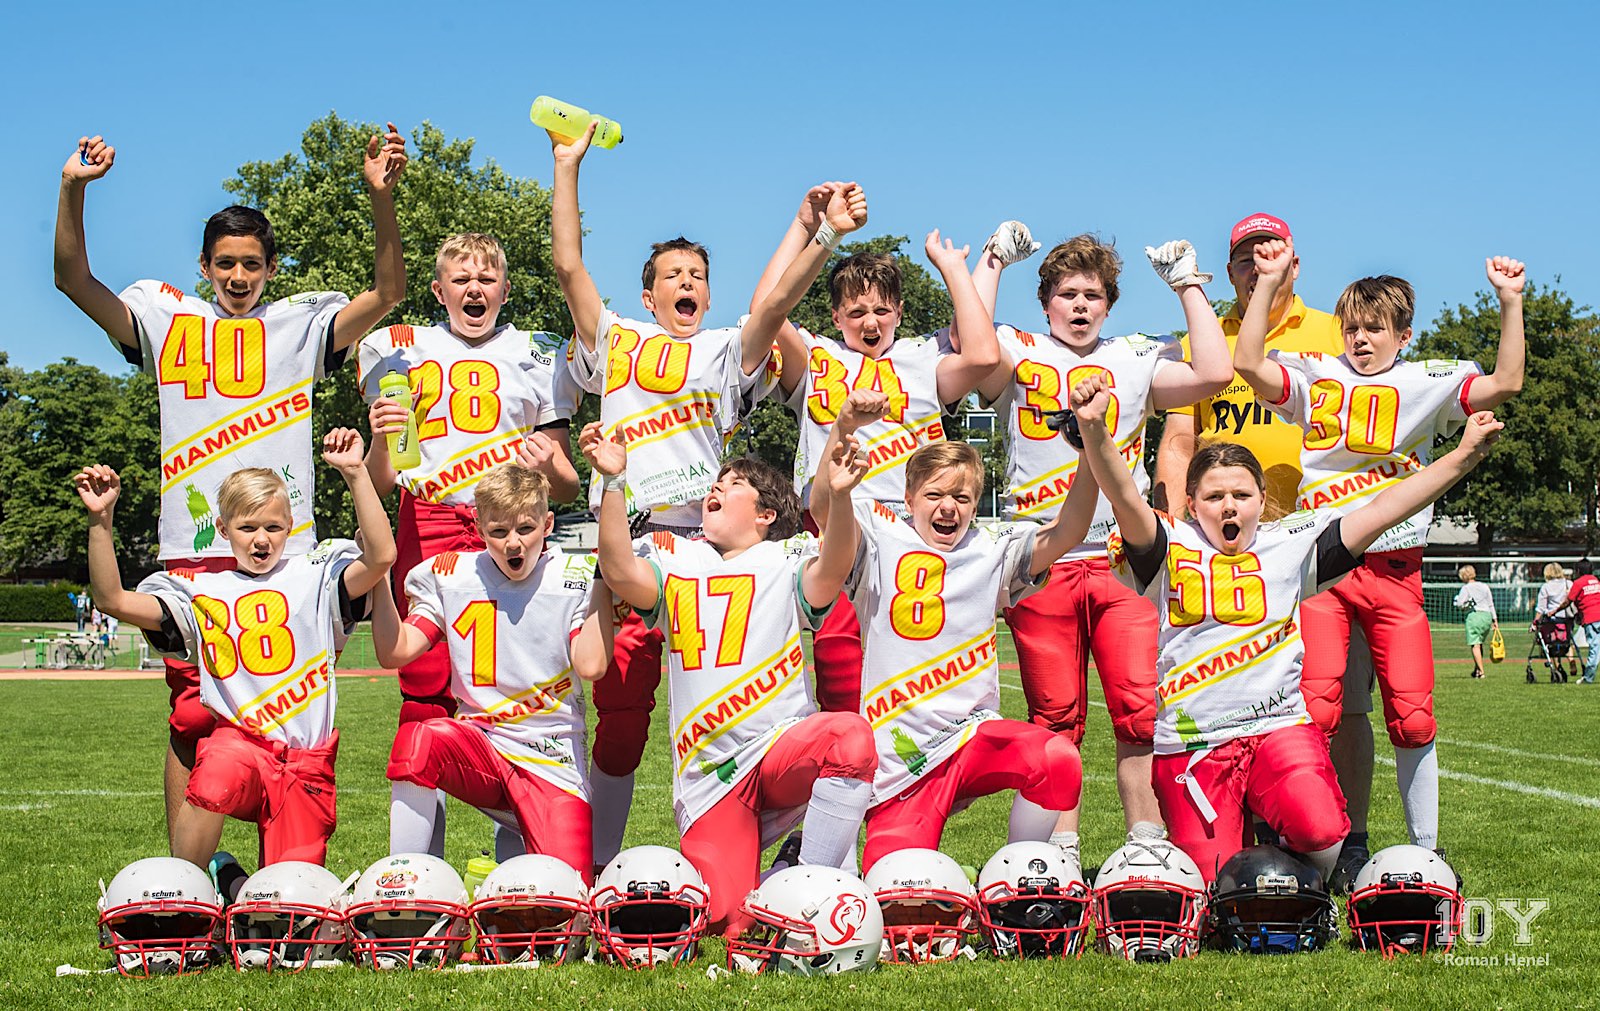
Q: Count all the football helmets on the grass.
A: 11